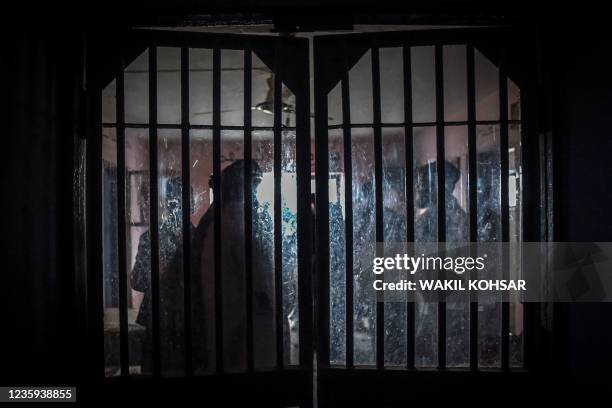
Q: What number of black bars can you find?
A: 12